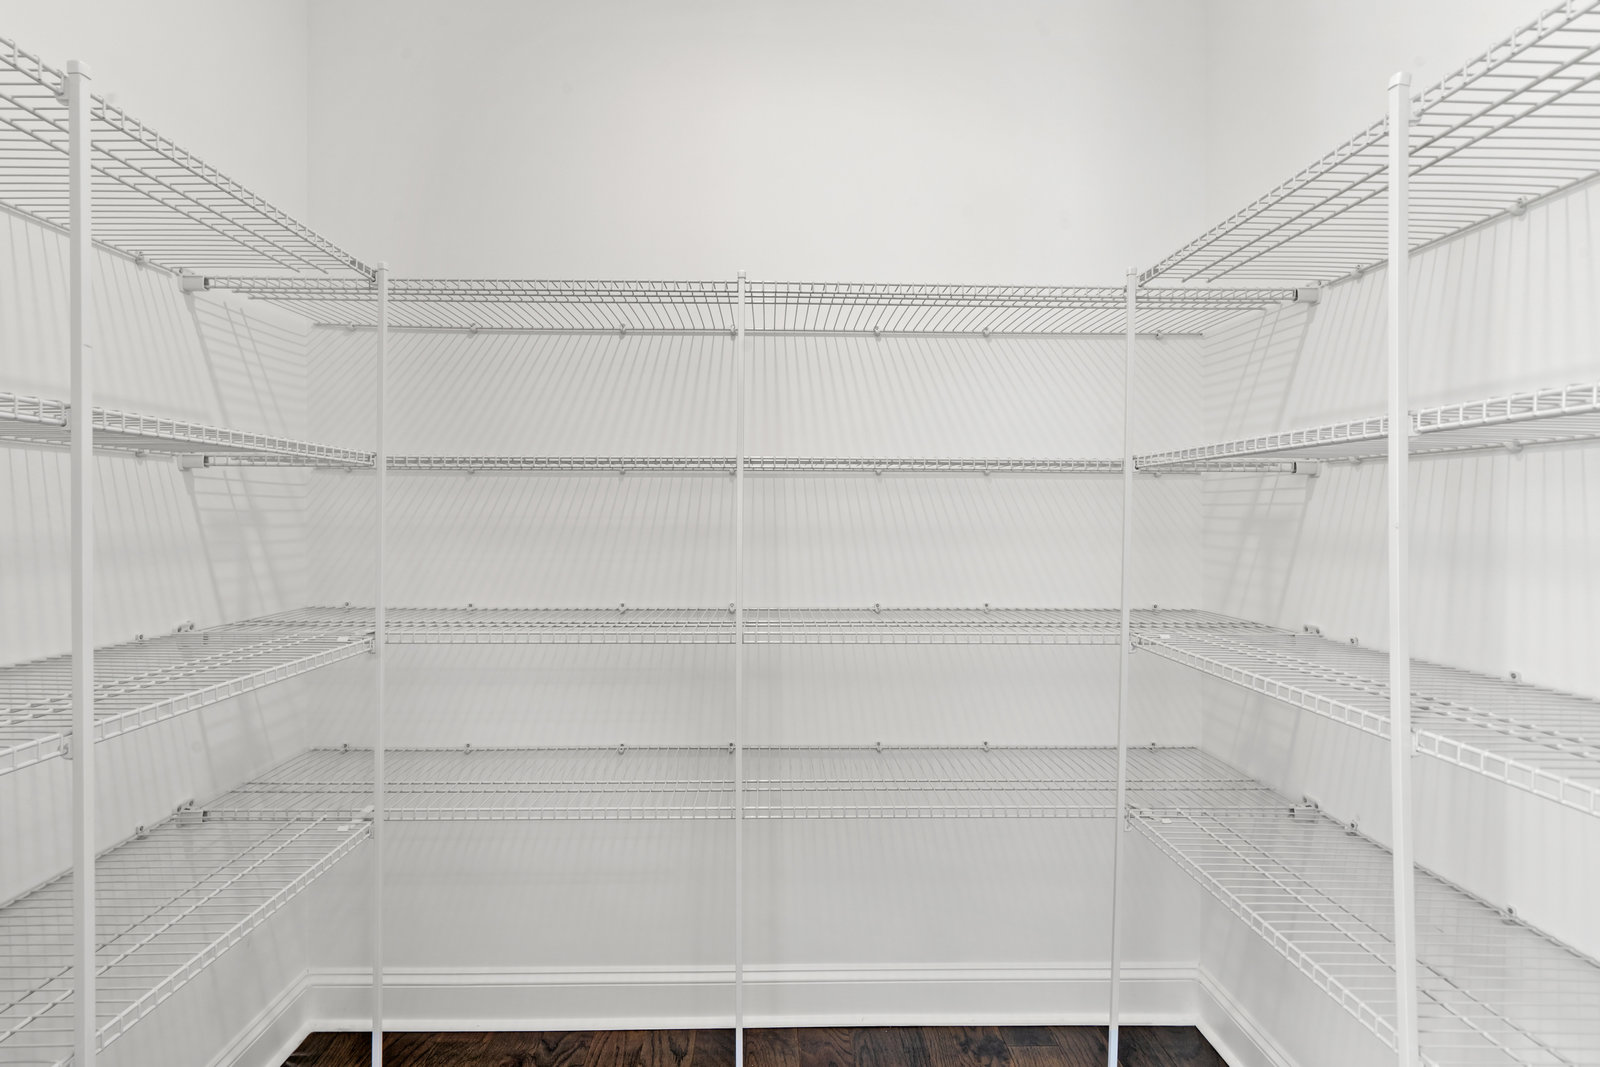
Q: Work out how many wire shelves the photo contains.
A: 12